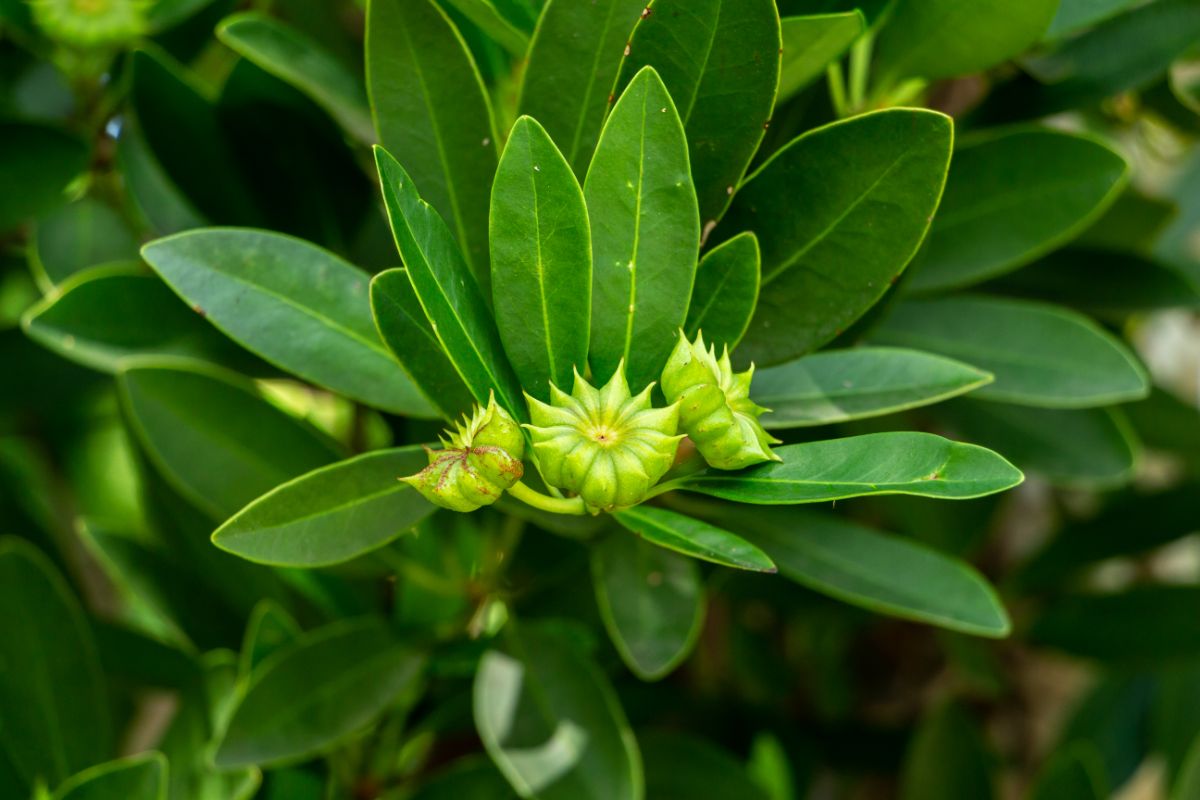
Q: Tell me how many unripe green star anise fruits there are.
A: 3